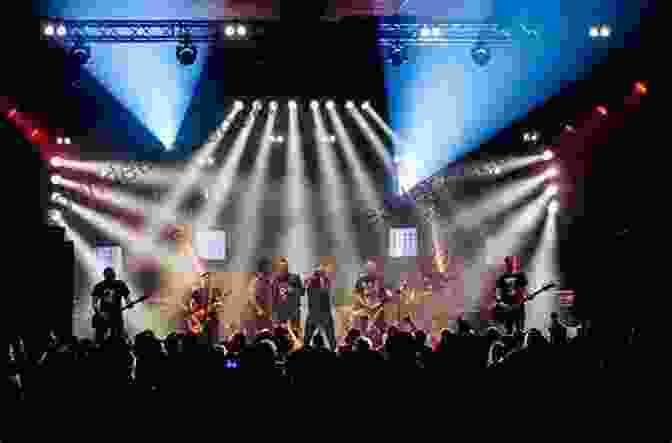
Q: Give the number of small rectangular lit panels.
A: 3